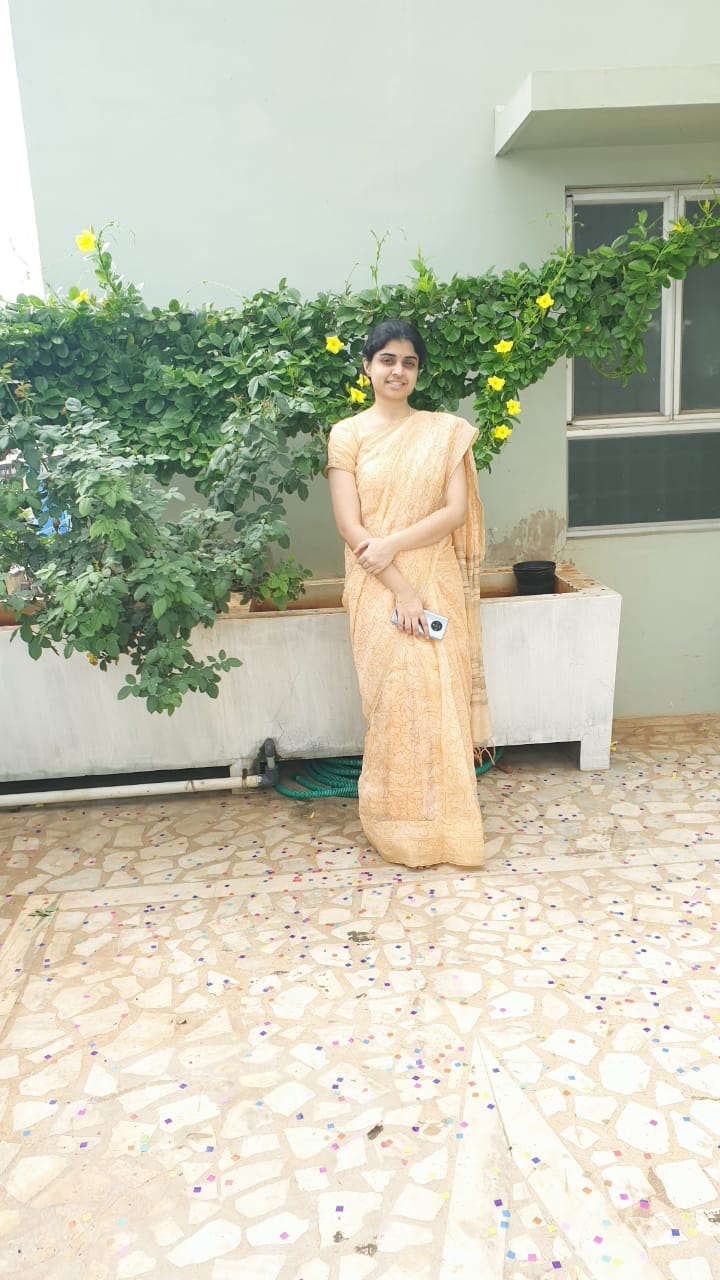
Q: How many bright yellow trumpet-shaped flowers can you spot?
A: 11